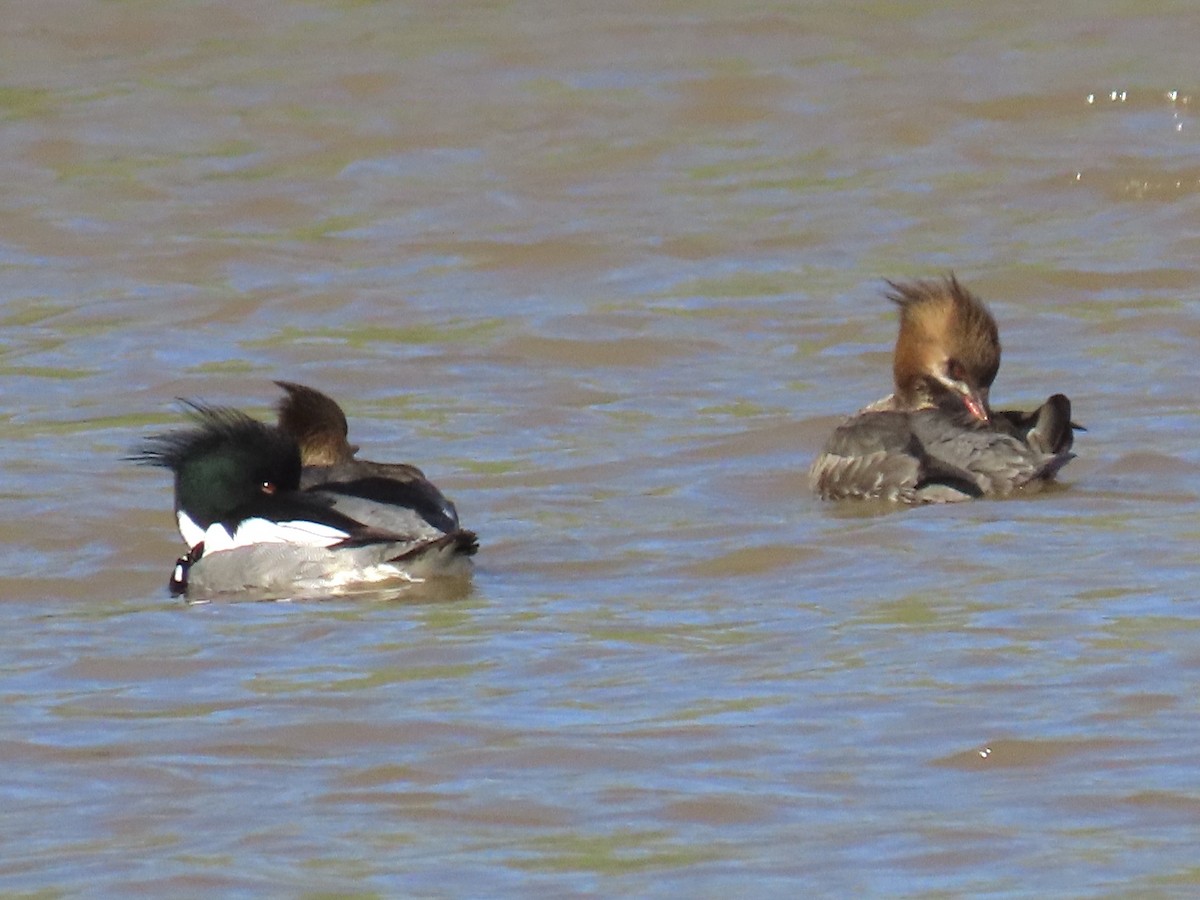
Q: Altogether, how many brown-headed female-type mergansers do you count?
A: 2